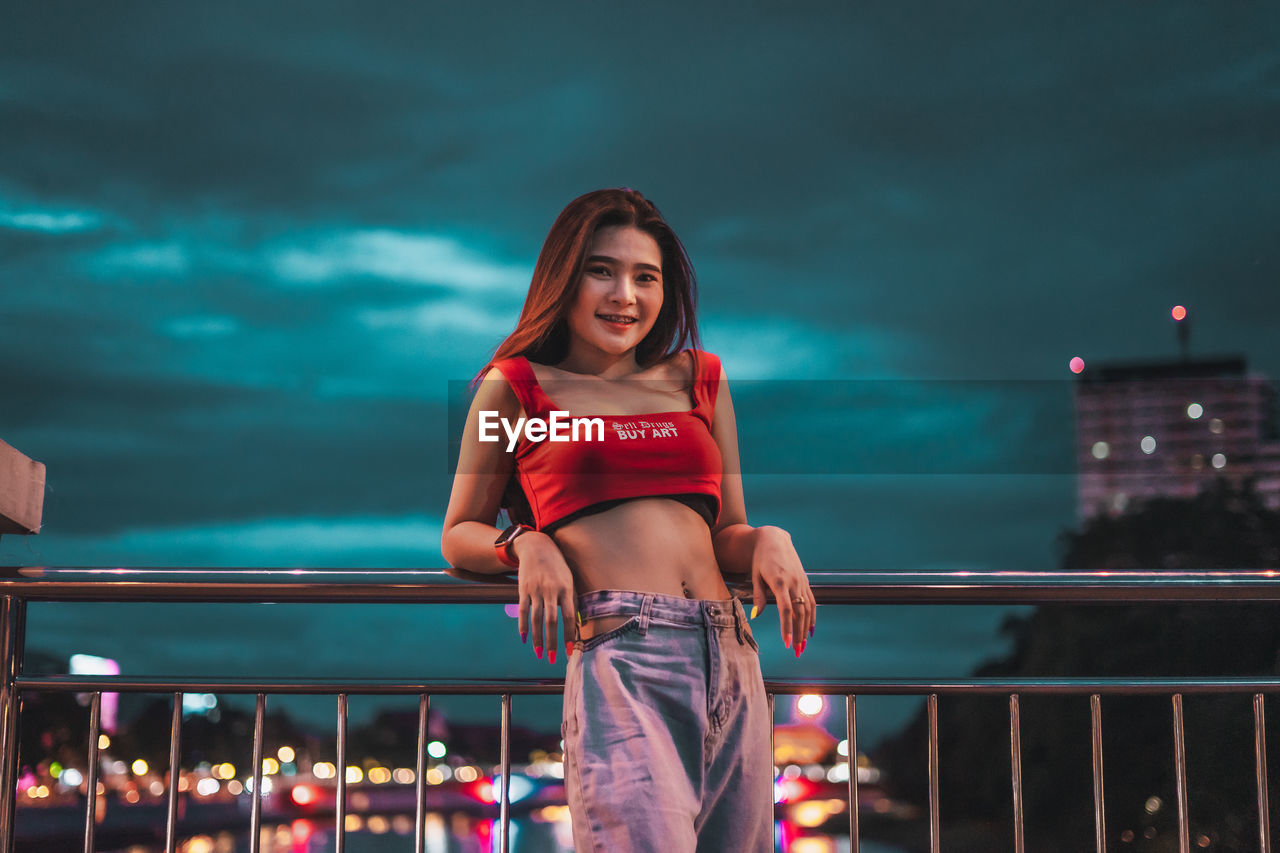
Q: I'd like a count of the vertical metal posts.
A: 14